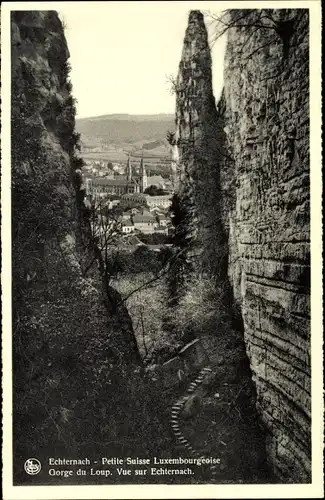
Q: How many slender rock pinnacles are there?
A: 1